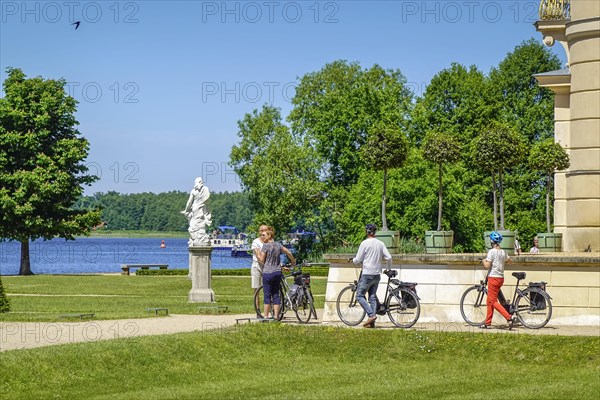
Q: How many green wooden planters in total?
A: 4